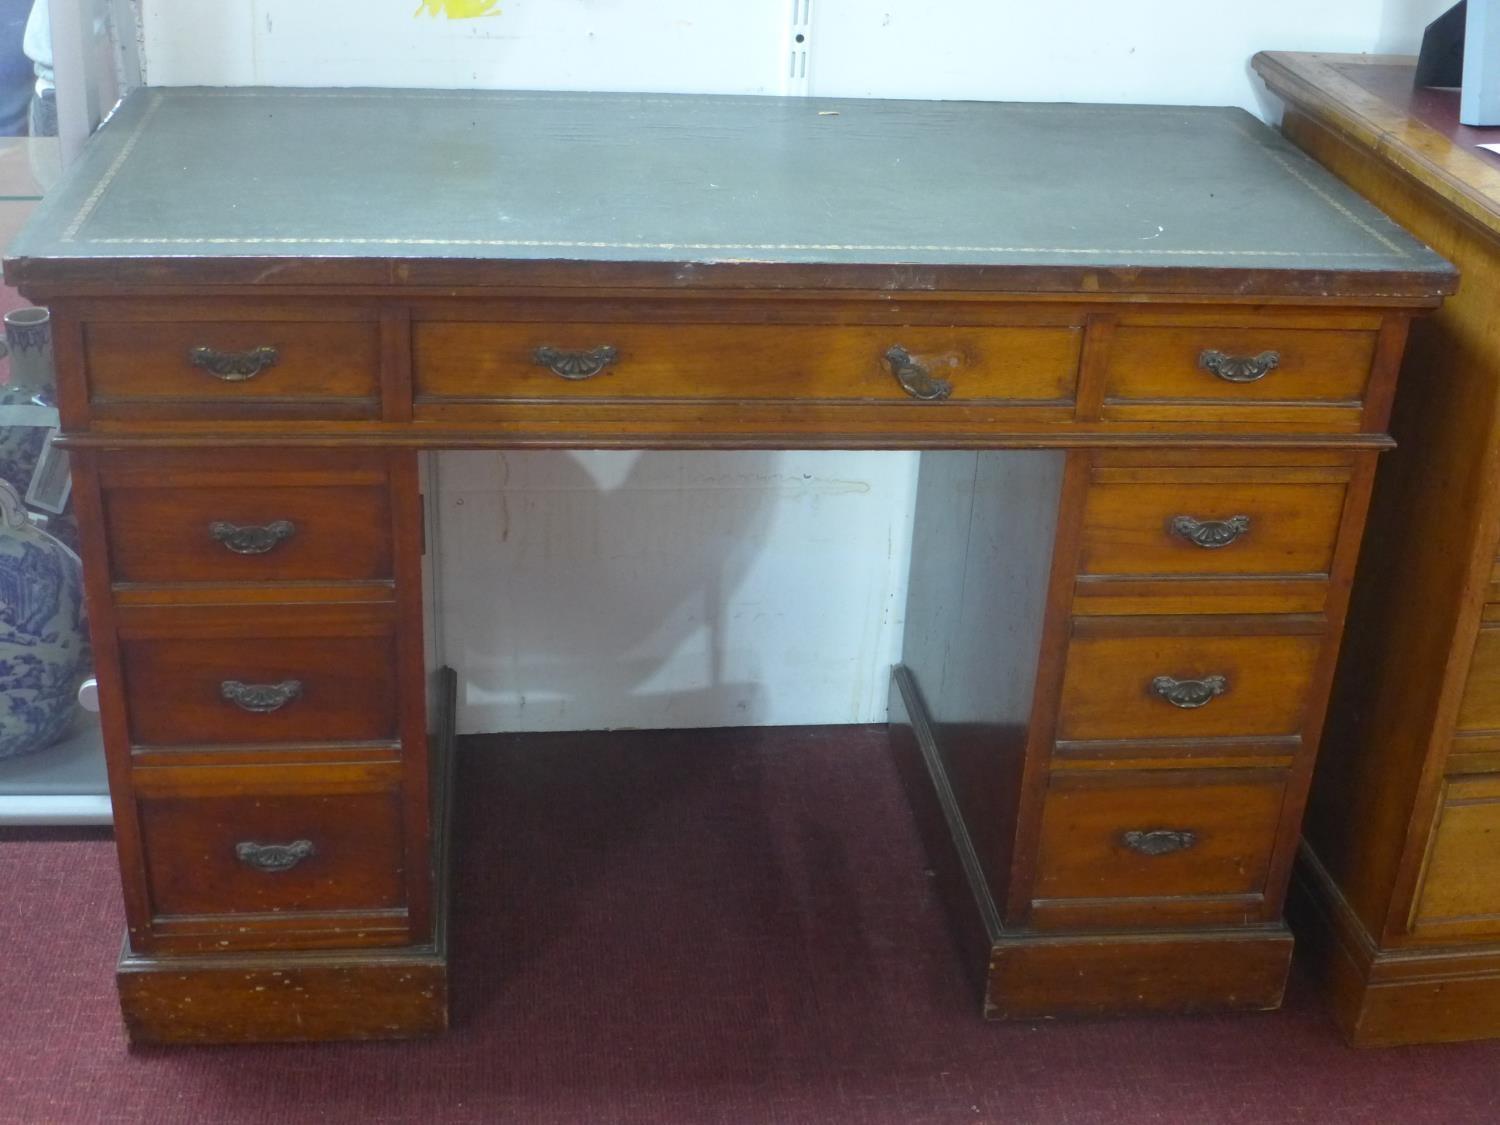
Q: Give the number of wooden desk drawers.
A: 9